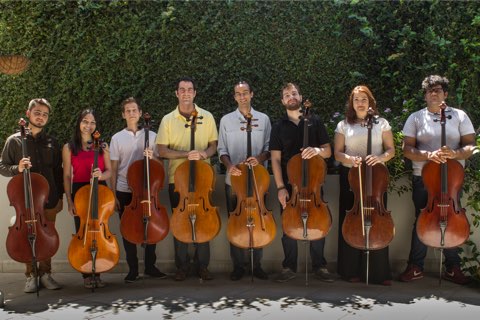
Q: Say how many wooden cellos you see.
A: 8